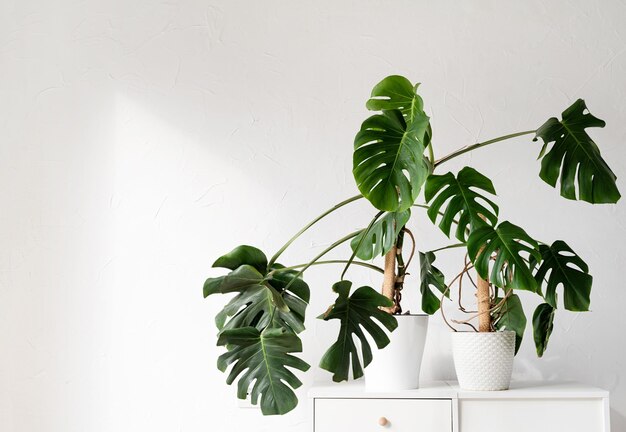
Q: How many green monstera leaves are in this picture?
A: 14